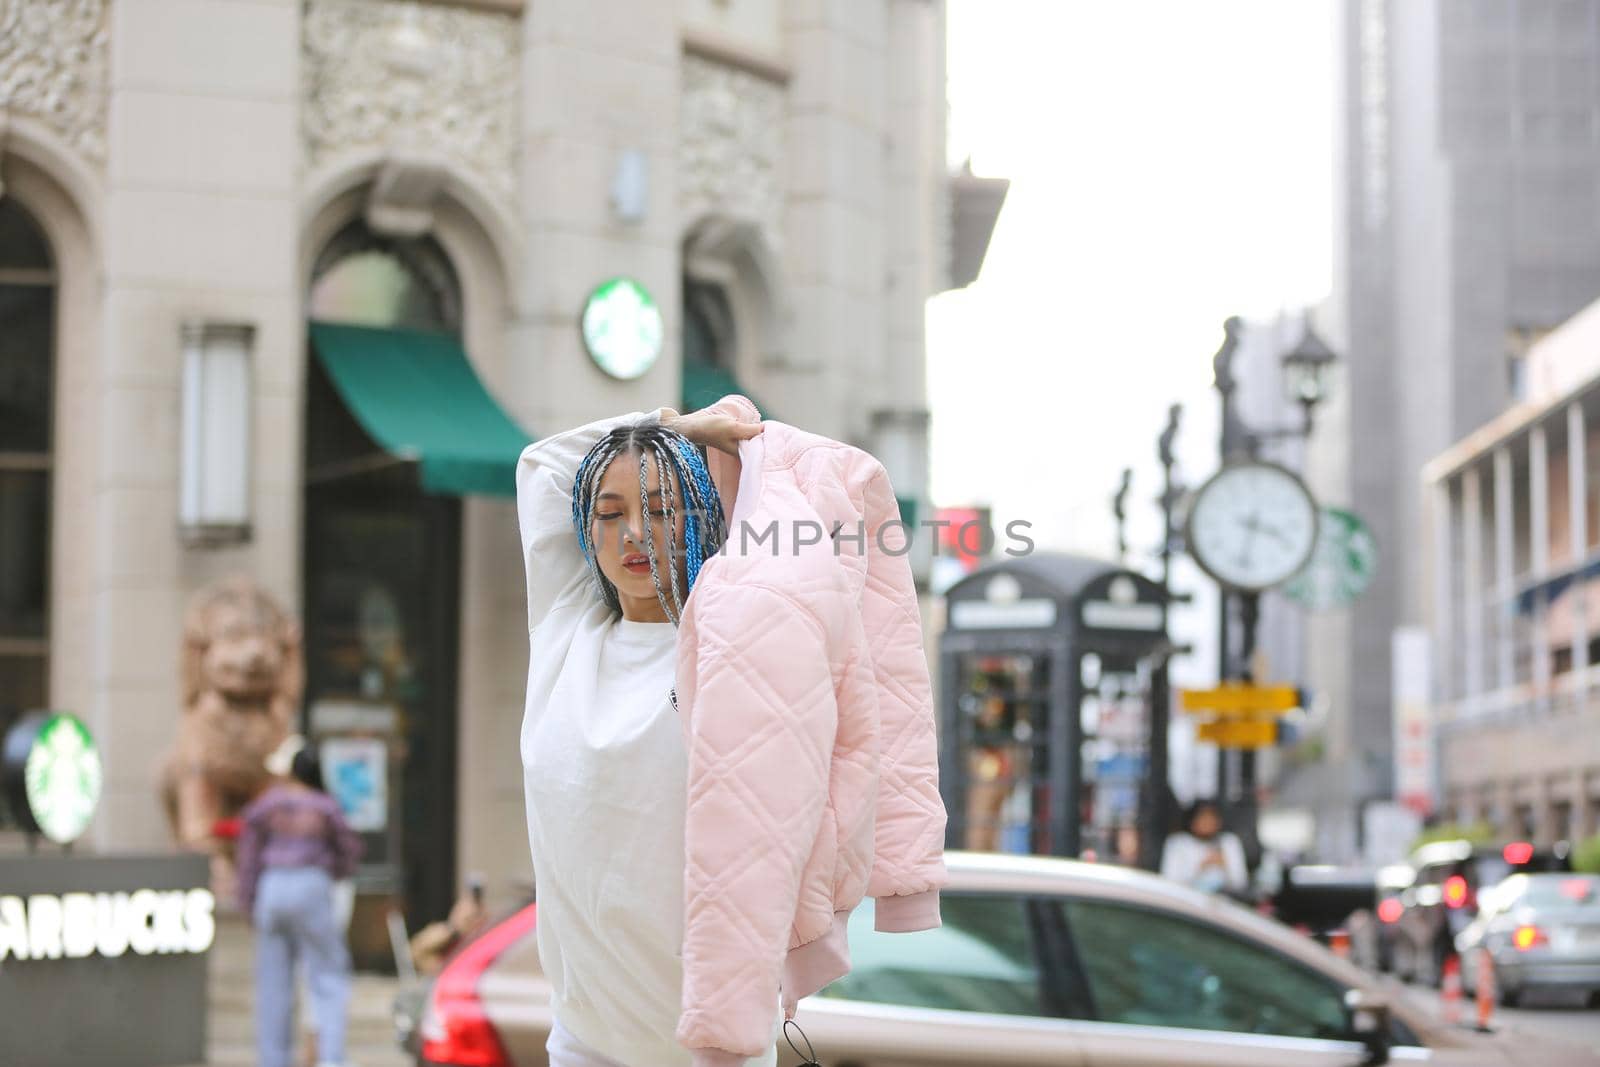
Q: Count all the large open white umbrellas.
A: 0